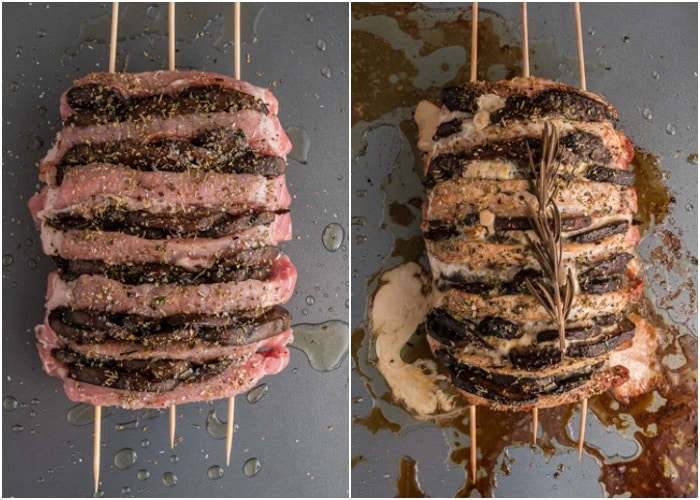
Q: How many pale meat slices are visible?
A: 14